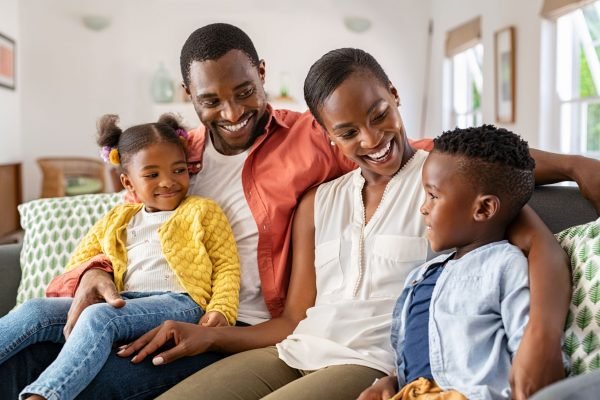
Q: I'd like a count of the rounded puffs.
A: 2